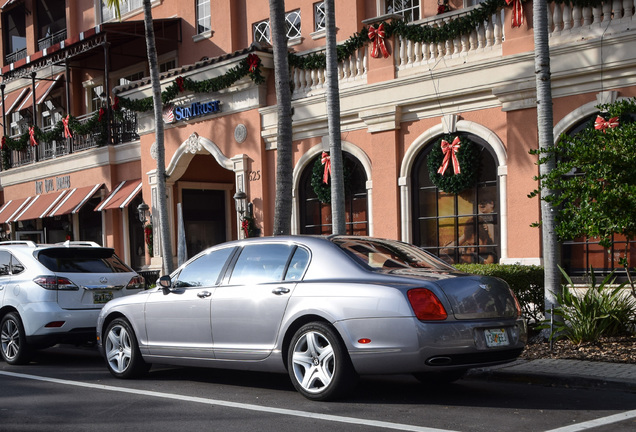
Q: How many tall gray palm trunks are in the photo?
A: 4